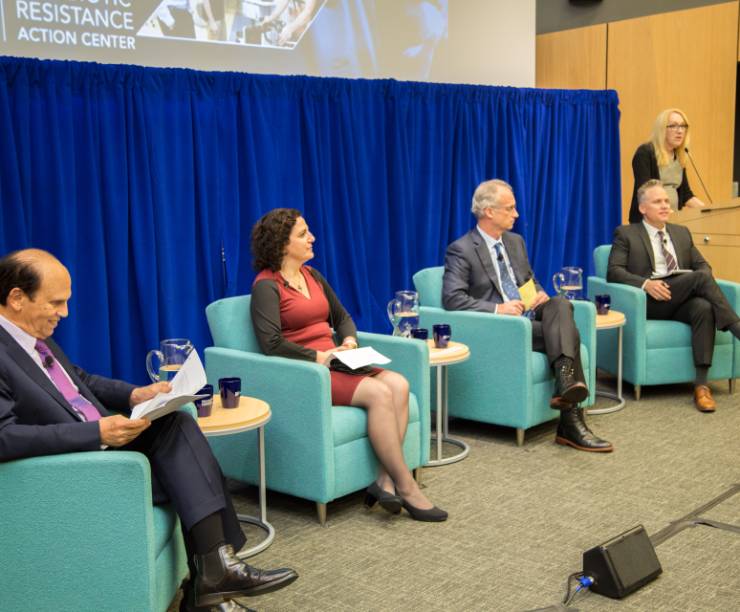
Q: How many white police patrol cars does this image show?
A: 0